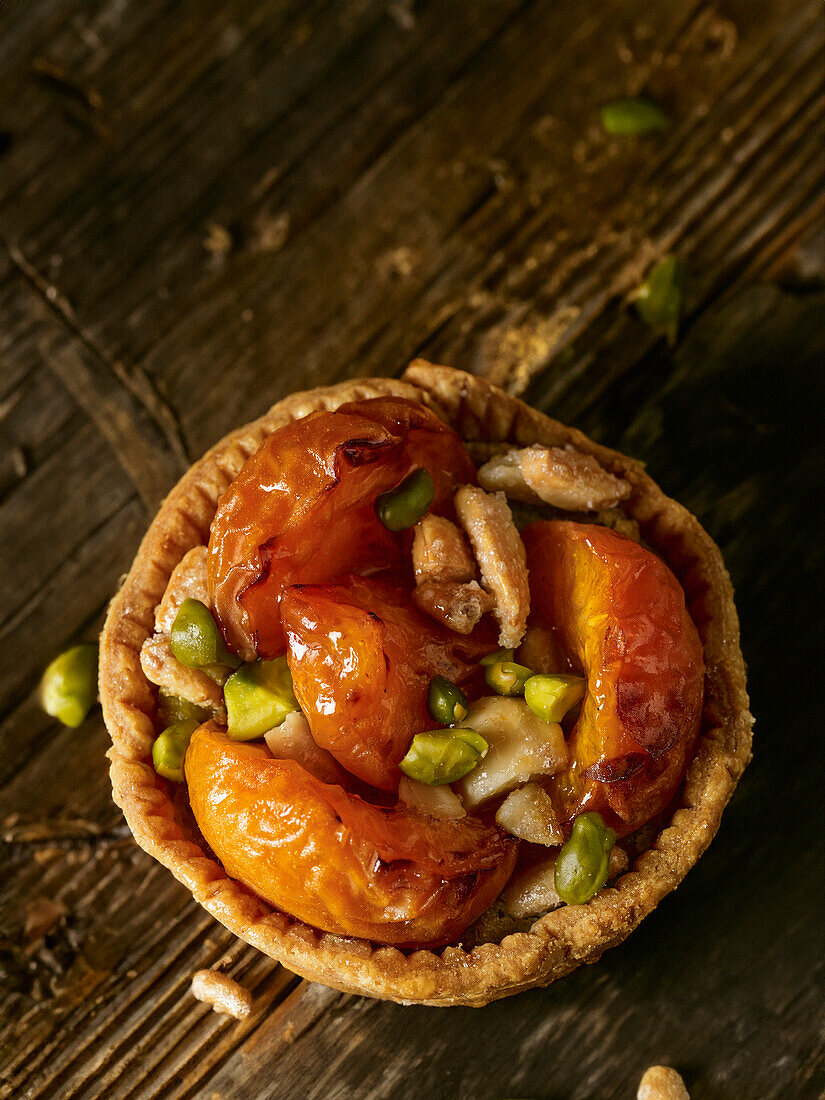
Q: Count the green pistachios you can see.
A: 12